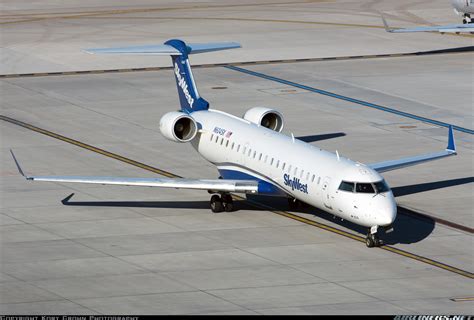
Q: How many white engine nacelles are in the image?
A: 2